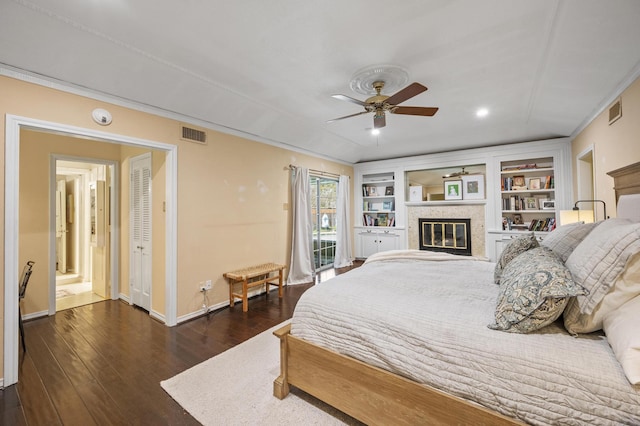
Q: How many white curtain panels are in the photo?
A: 2